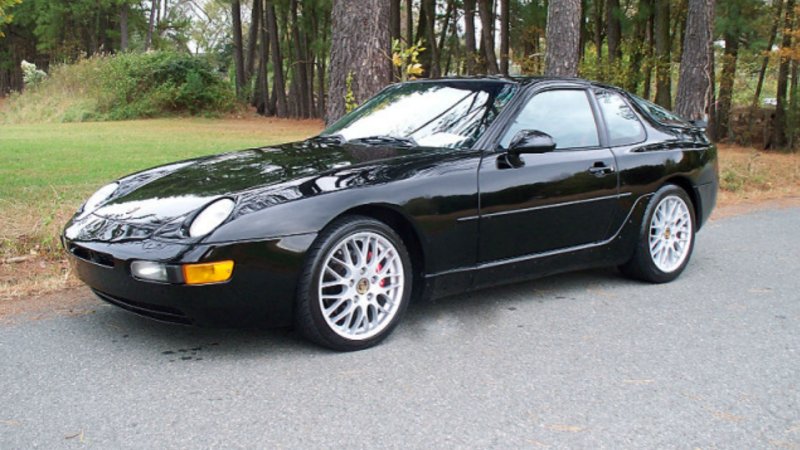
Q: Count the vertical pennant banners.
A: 0